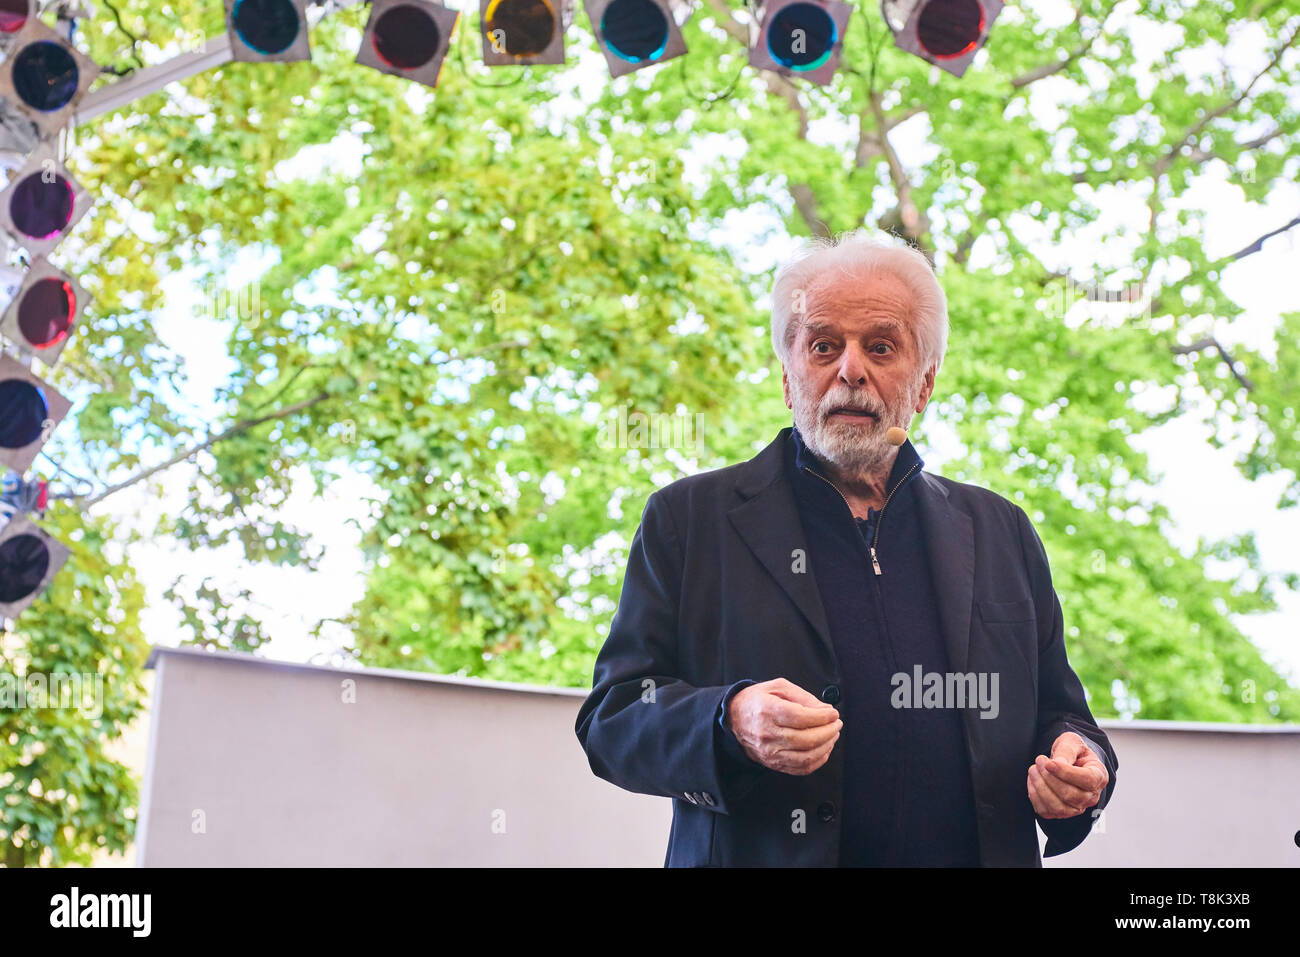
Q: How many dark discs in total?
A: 12